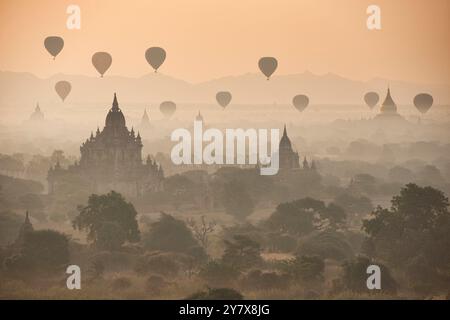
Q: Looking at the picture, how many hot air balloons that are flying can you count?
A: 10